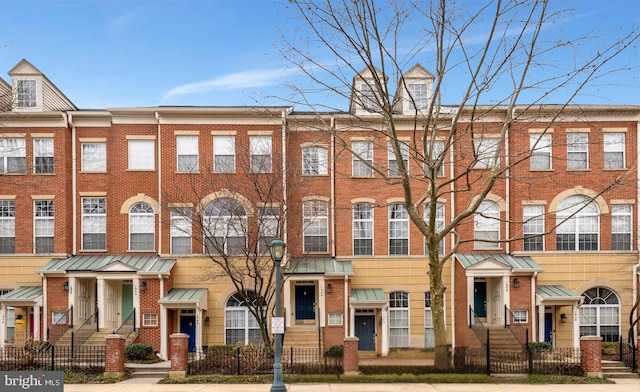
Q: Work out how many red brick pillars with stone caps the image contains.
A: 4